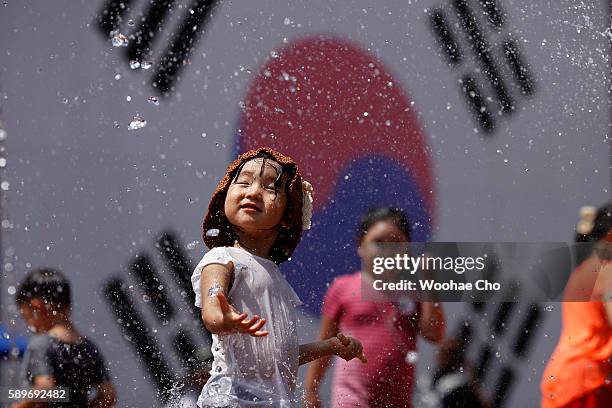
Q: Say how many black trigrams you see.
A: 4